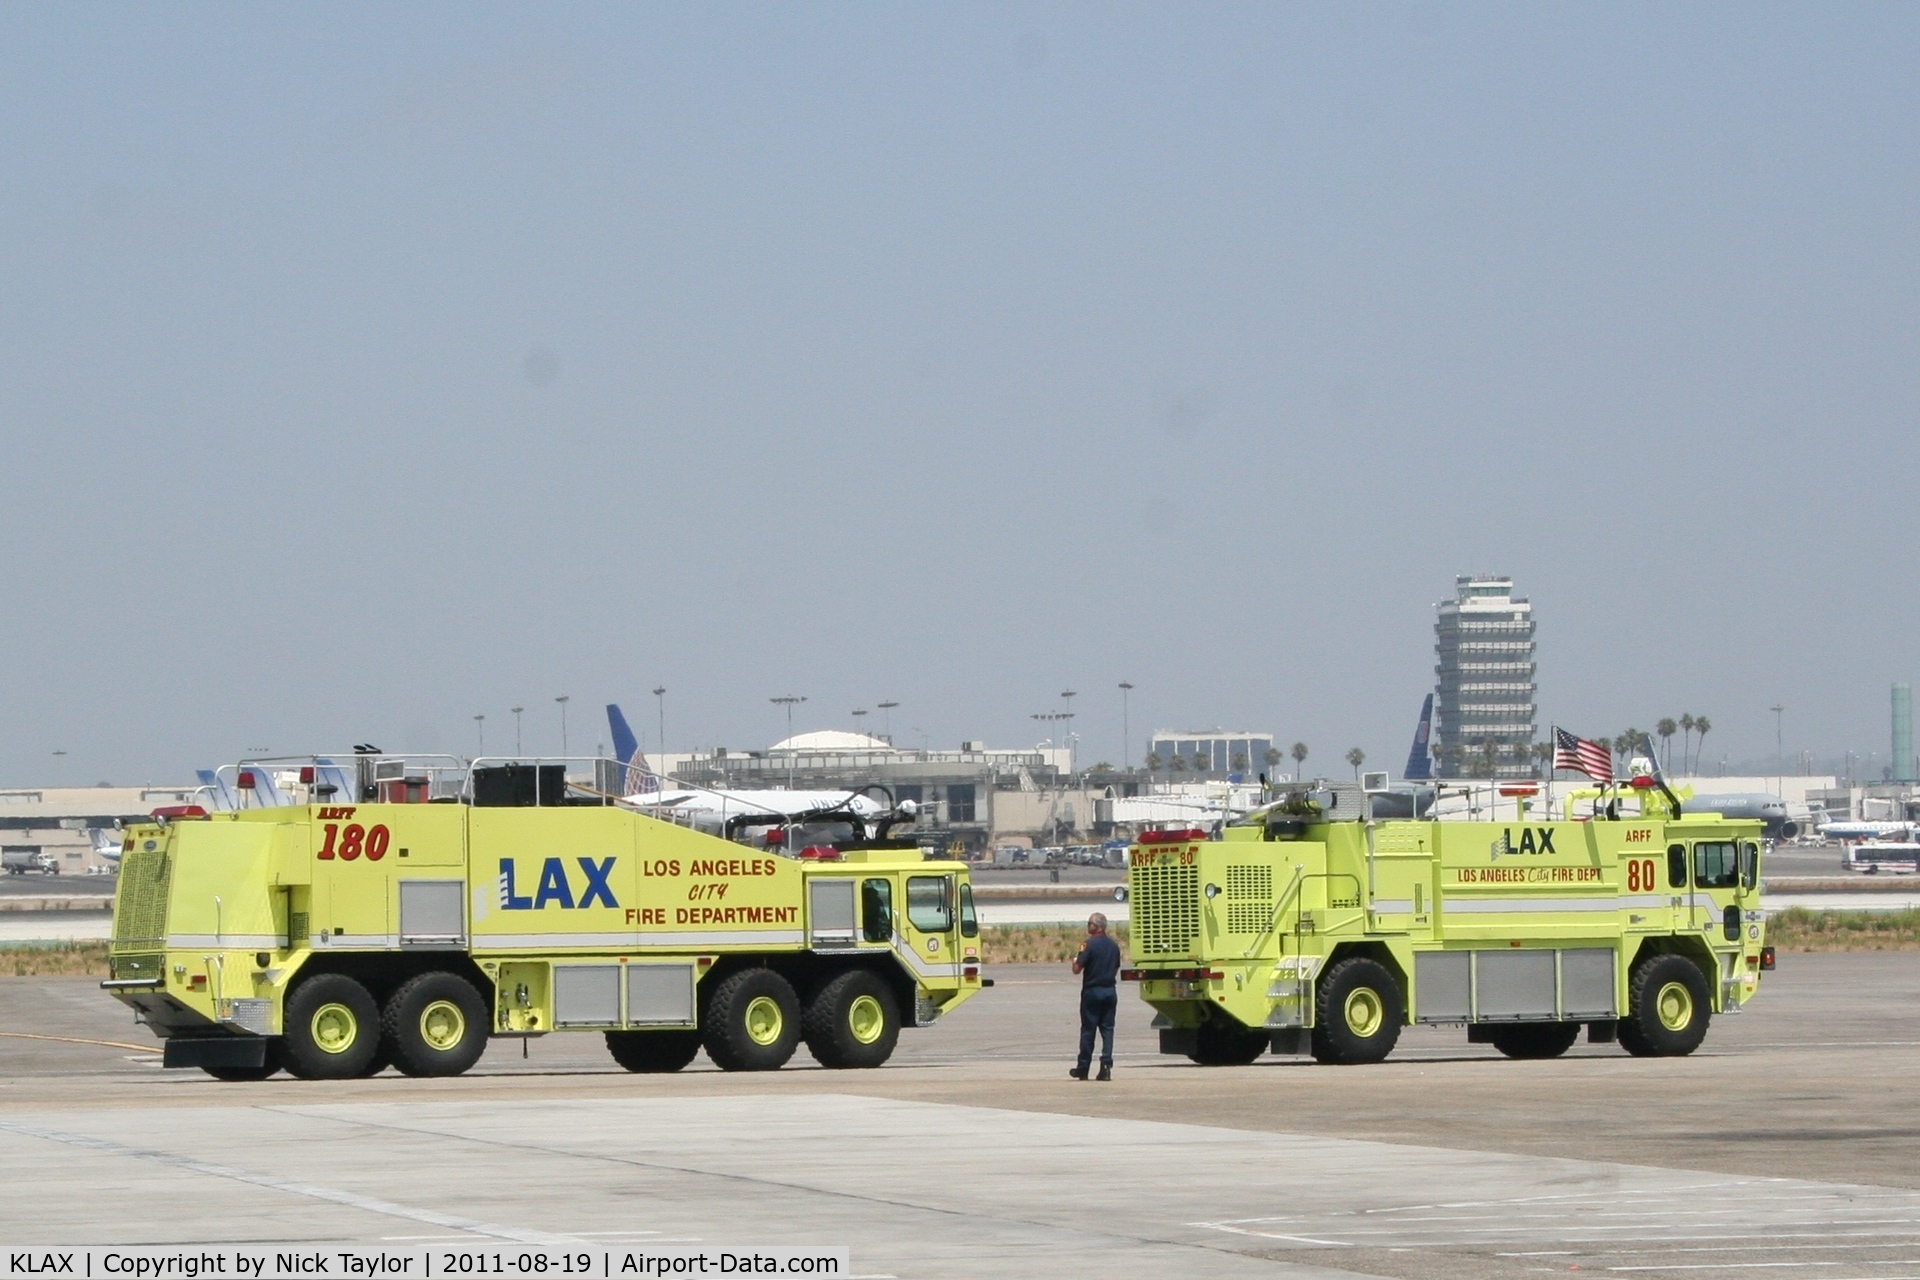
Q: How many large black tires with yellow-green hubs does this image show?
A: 6